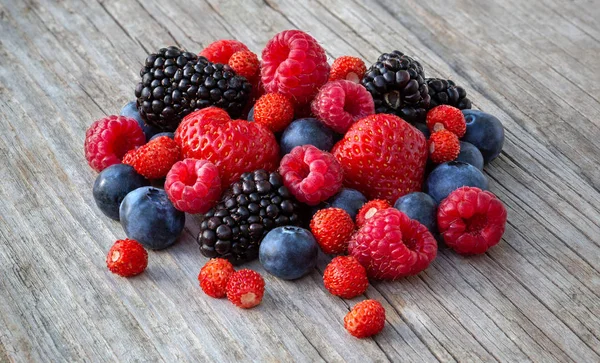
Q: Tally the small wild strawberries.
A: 13